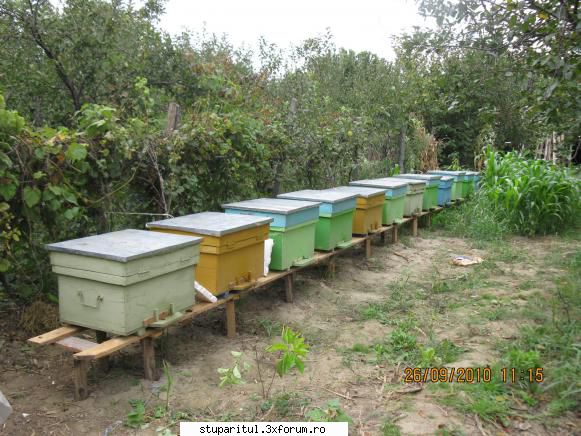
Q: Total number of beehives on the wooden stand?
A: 12